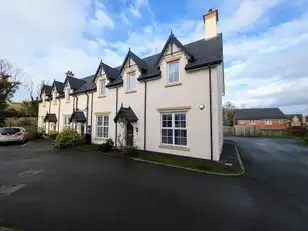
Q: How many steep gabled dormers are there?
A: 6